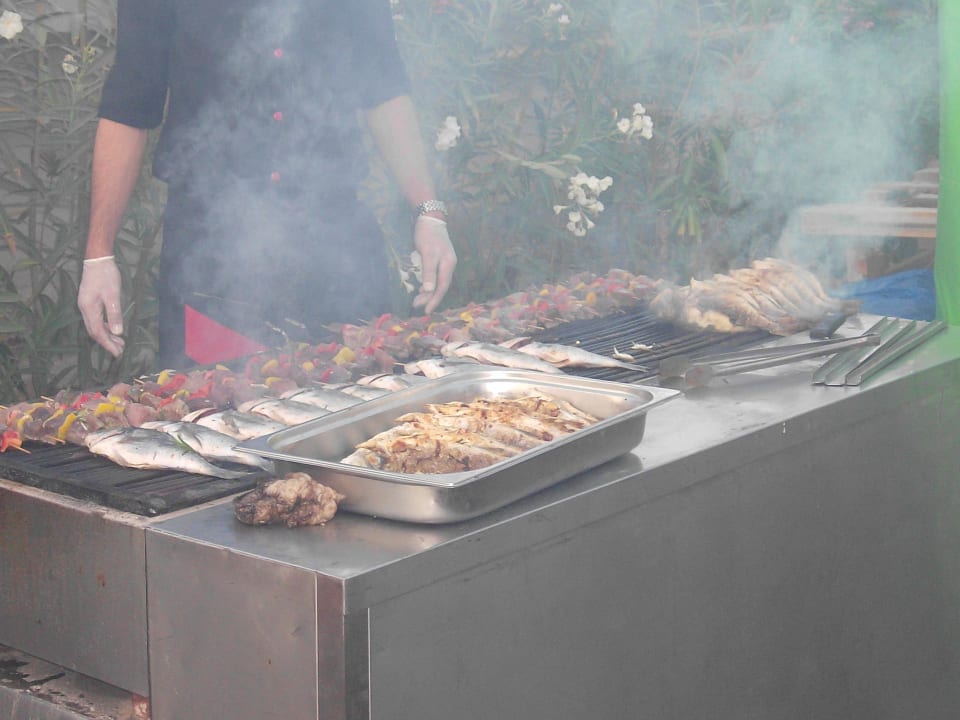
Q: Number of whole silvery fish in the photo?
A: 10